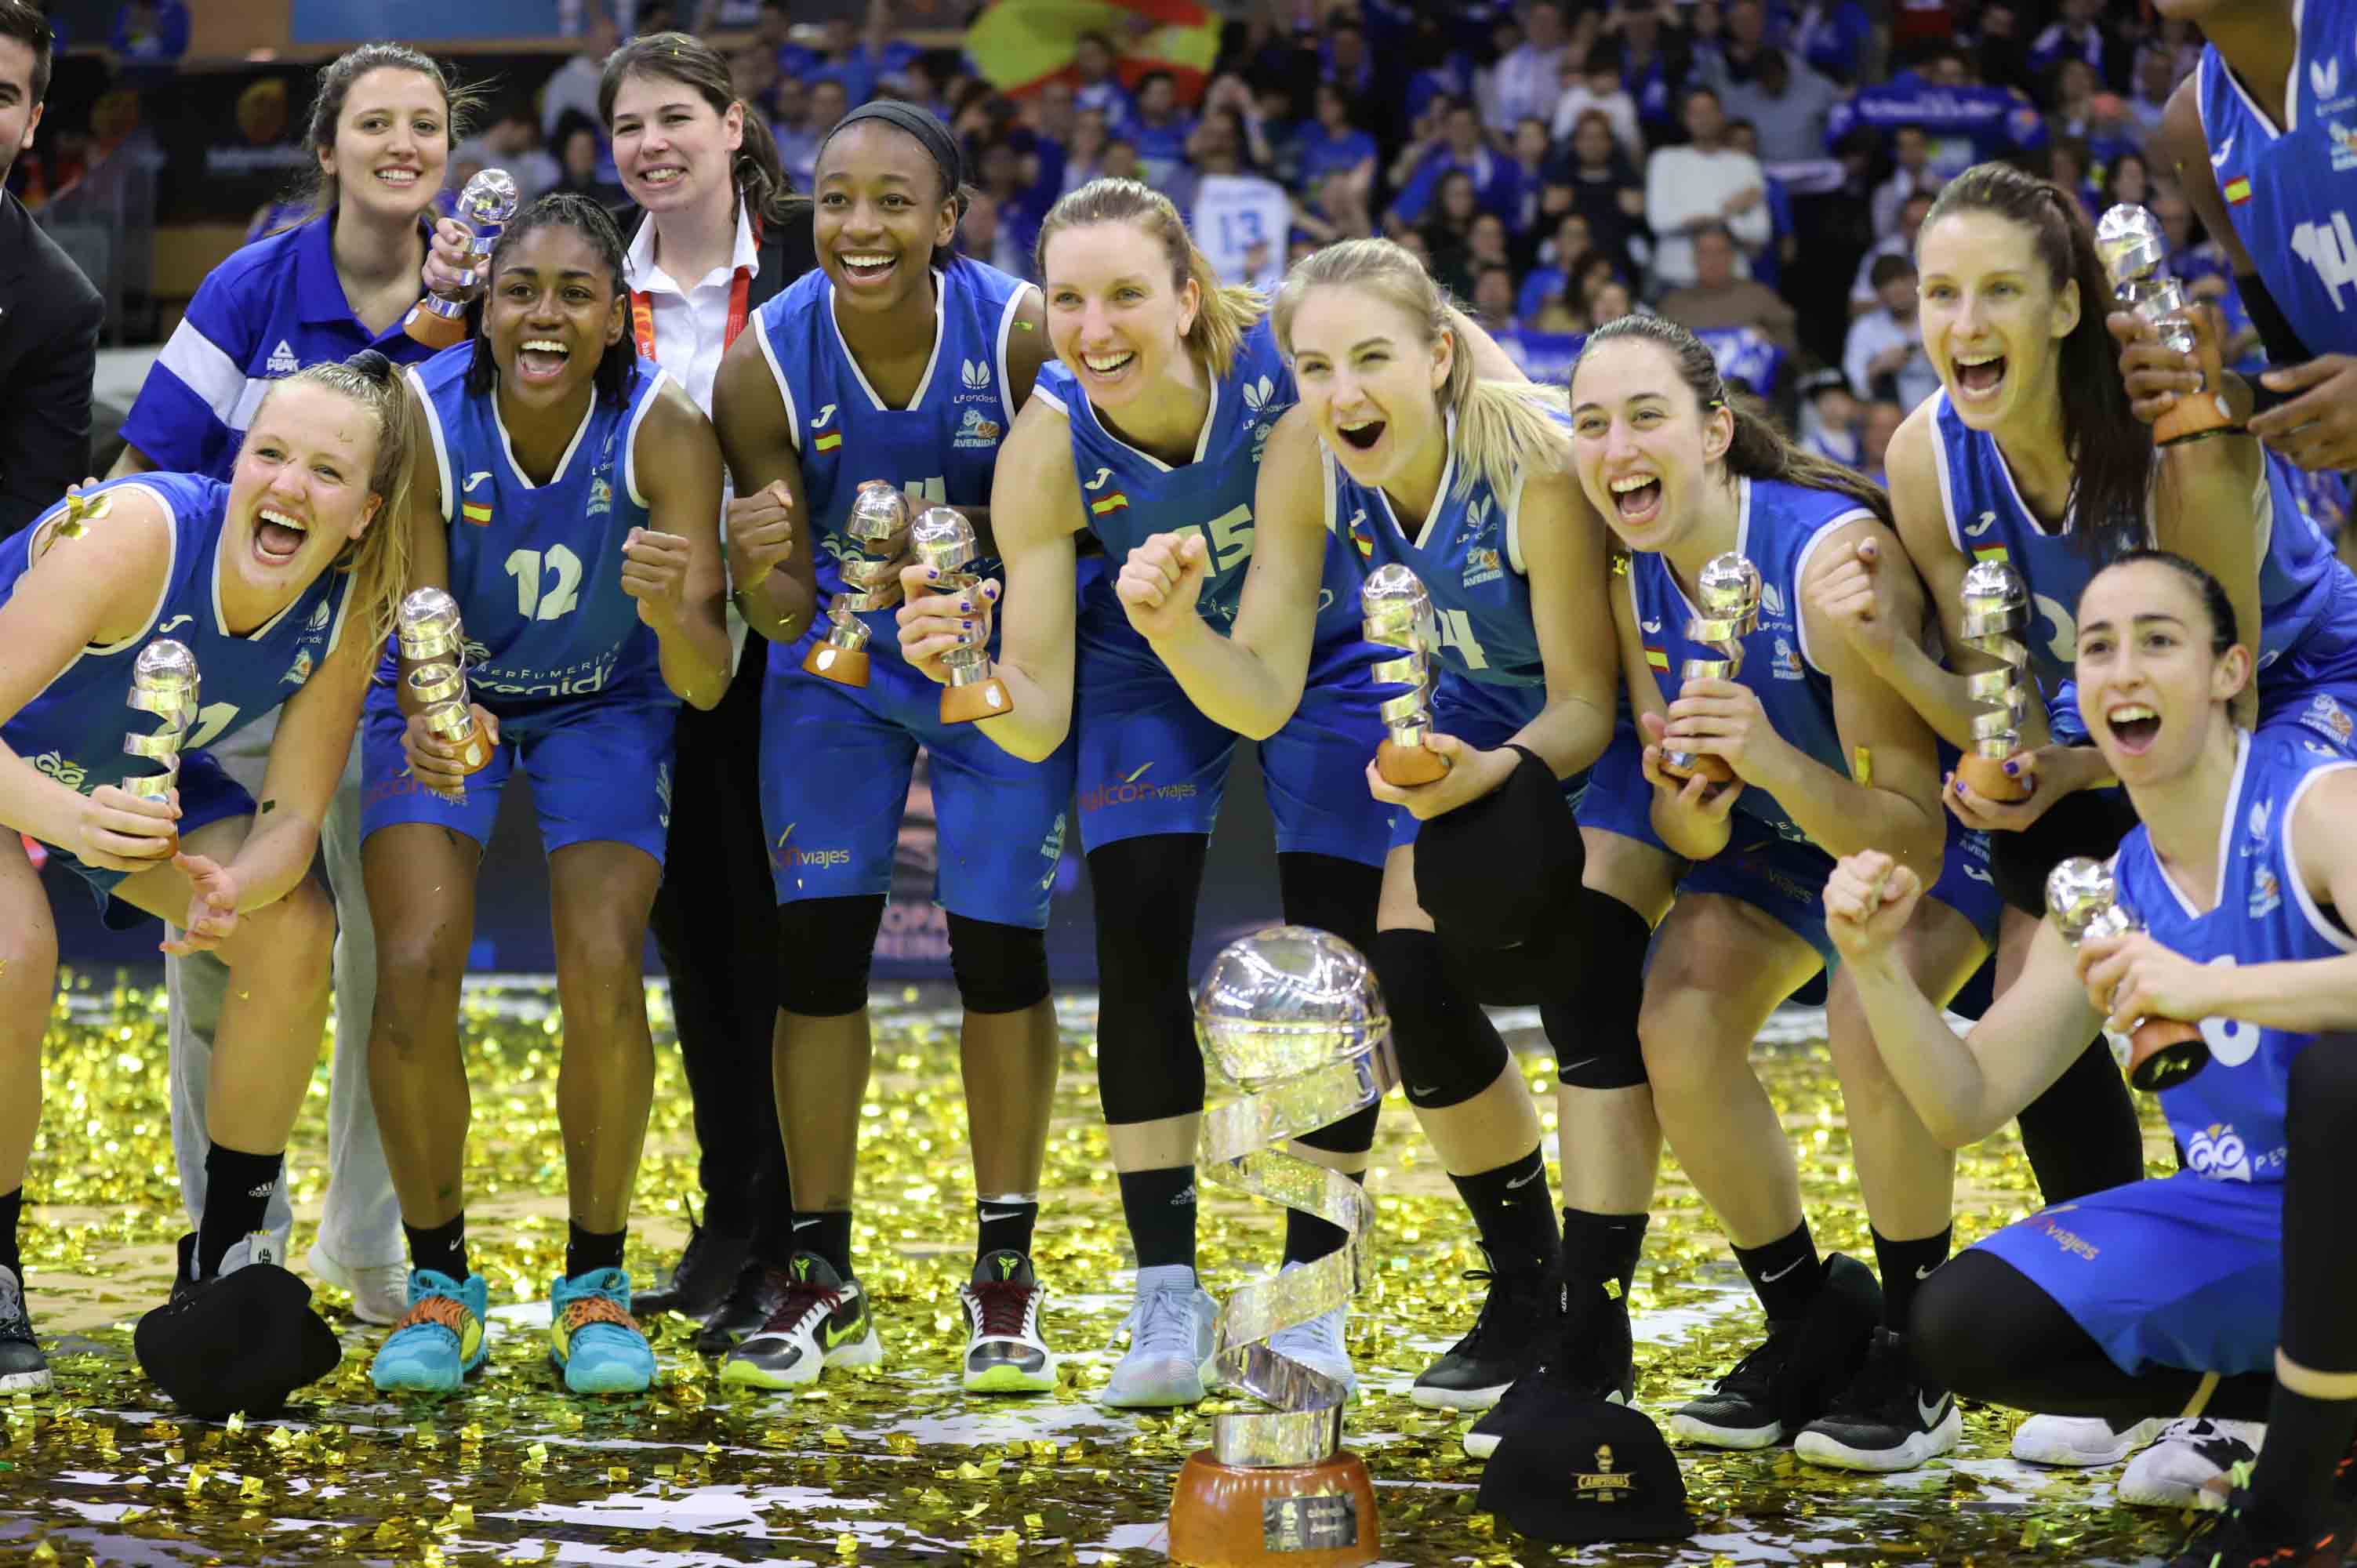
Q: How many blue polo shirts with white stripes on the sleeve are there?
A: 1